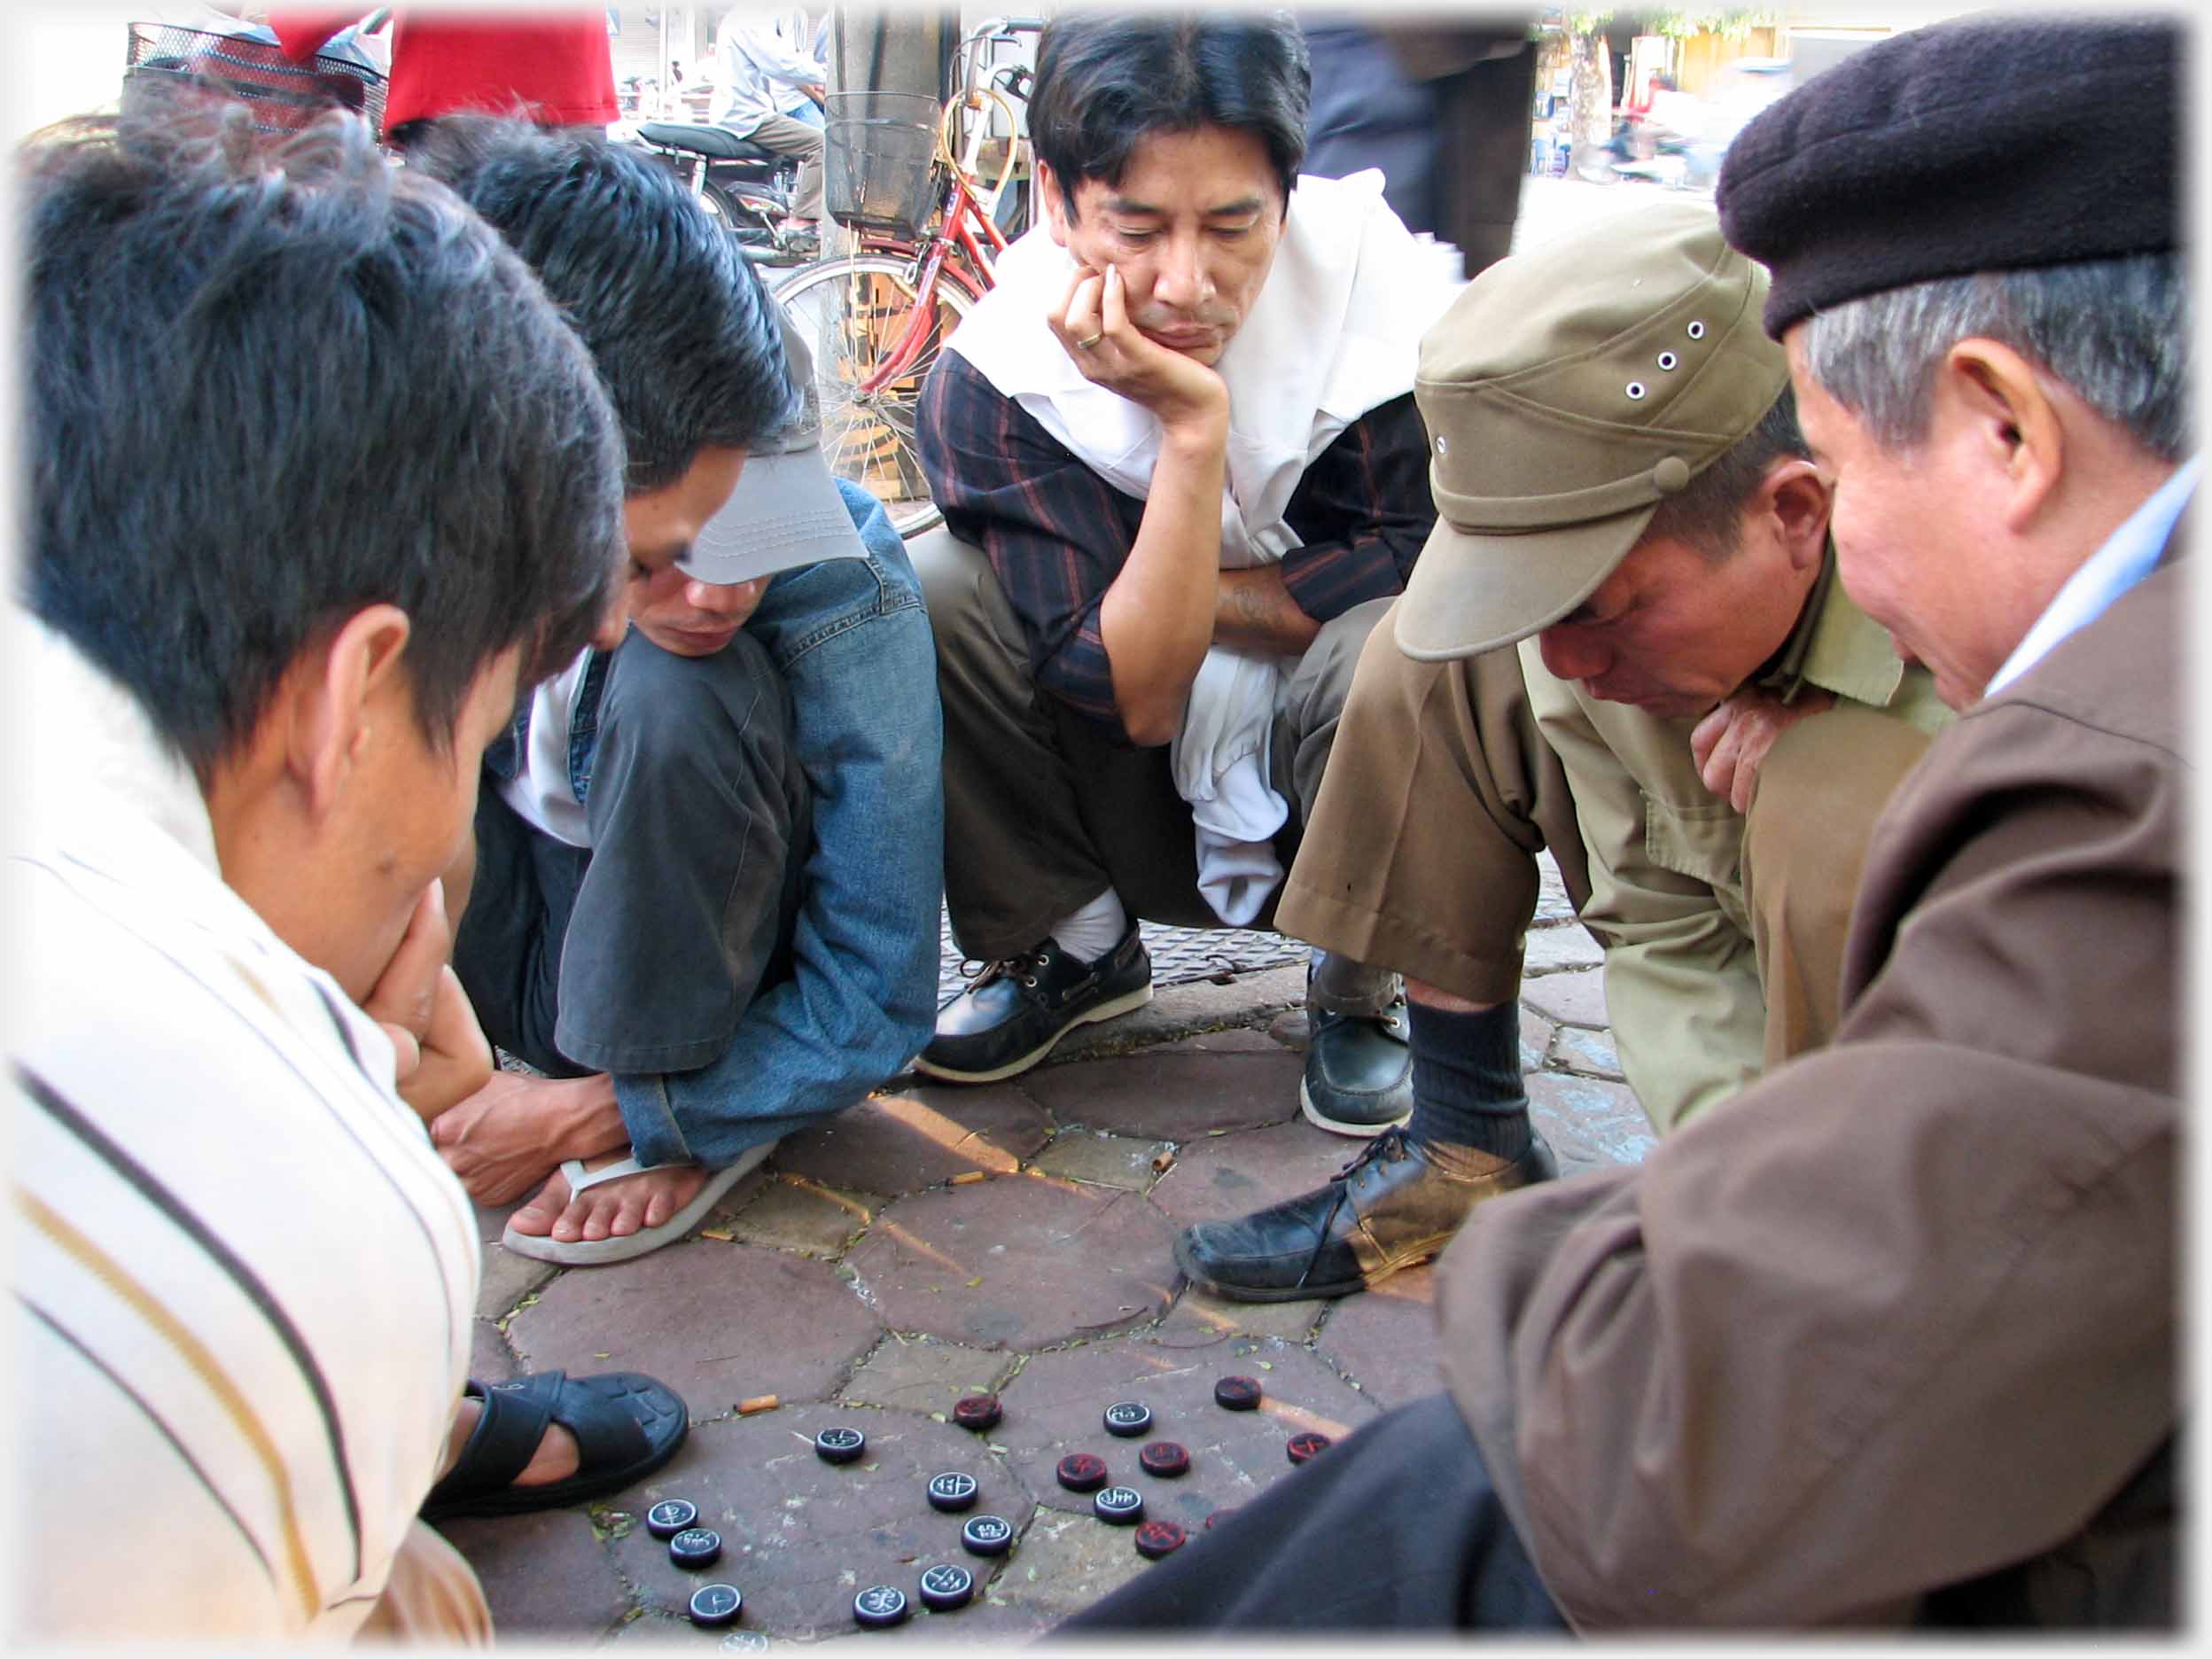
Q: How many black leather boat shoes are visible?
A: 2